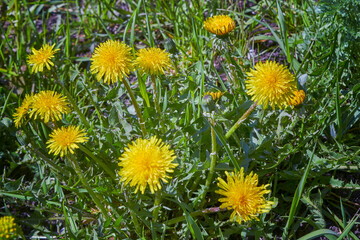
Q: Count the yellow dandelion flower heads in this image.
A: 13